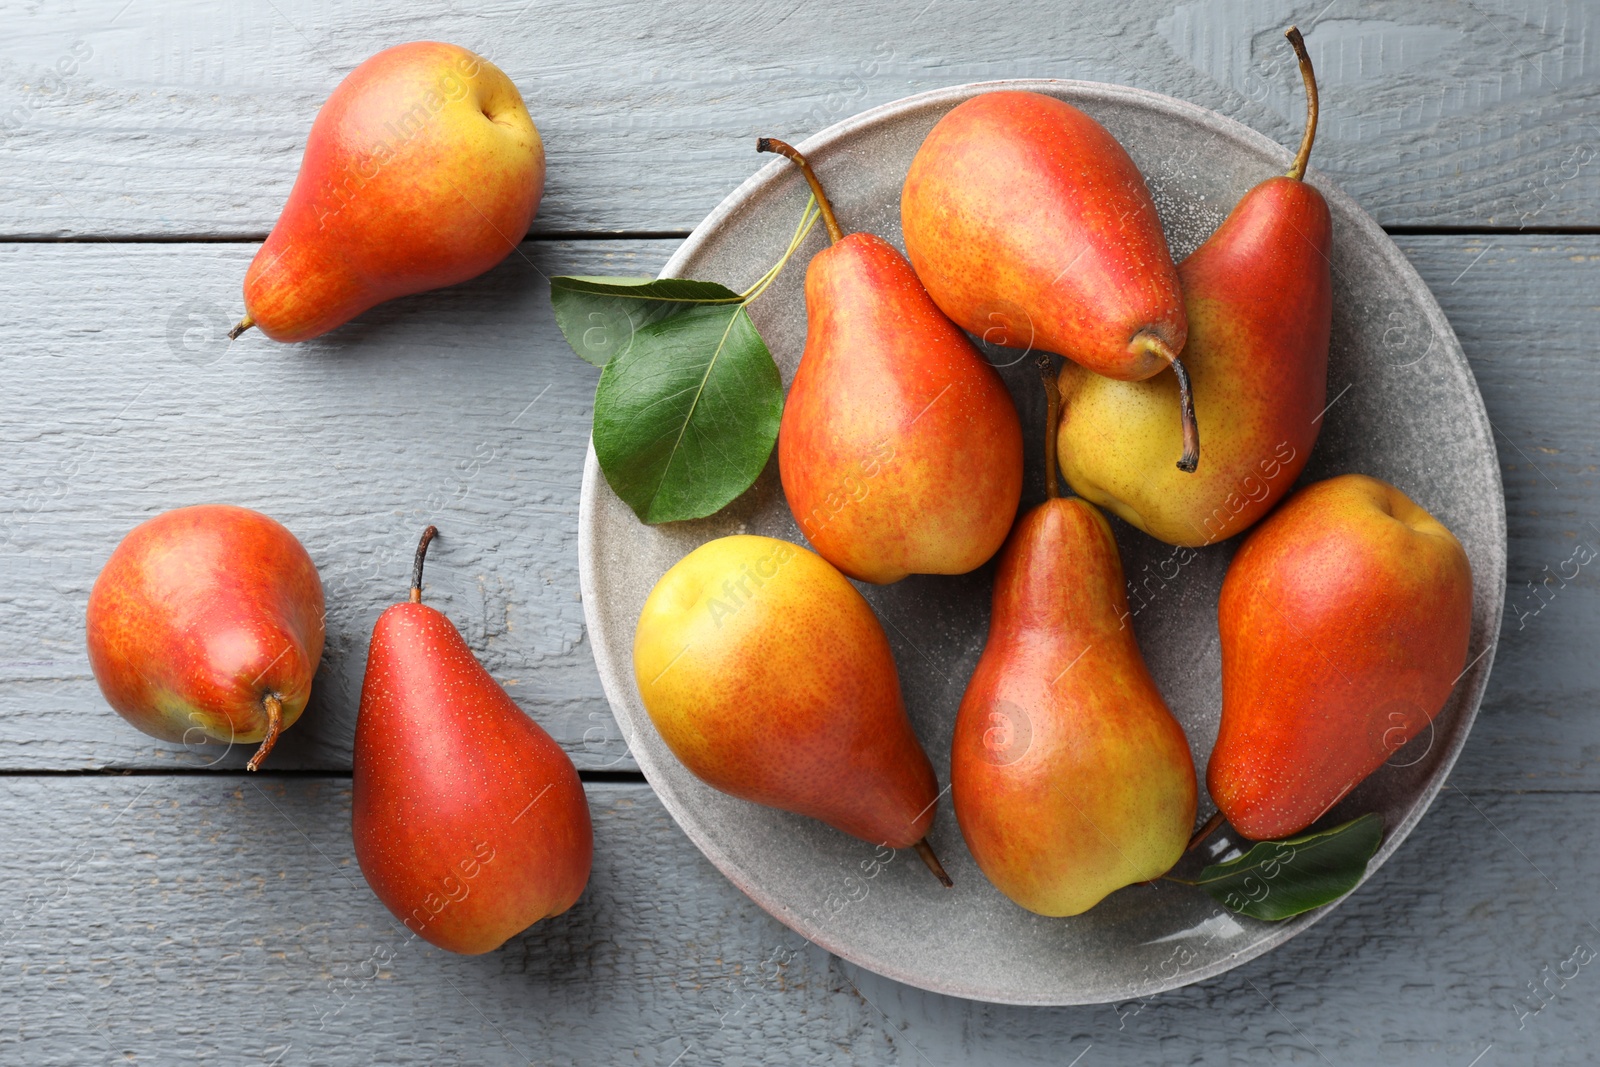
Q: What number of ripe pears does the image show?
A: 9